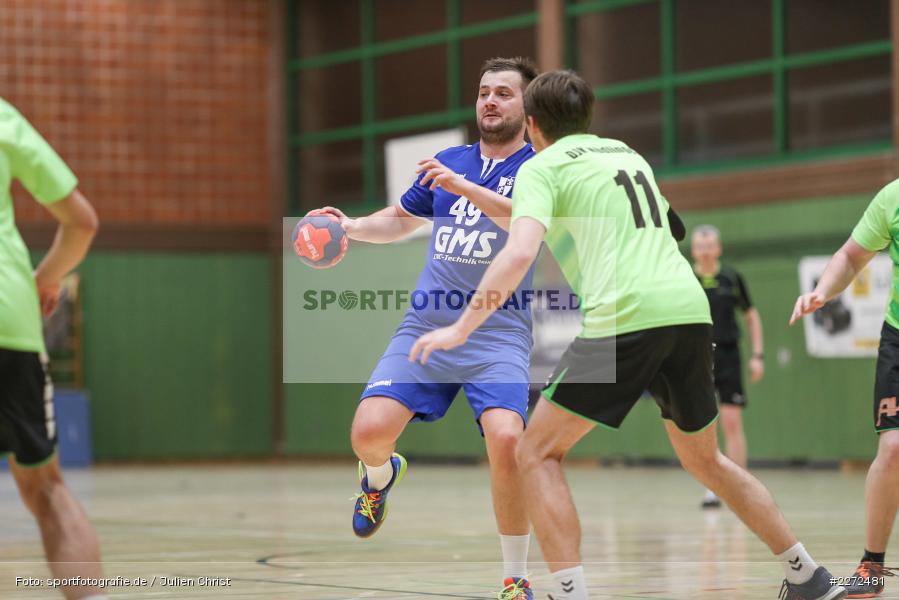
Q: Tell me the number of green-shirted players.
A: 3